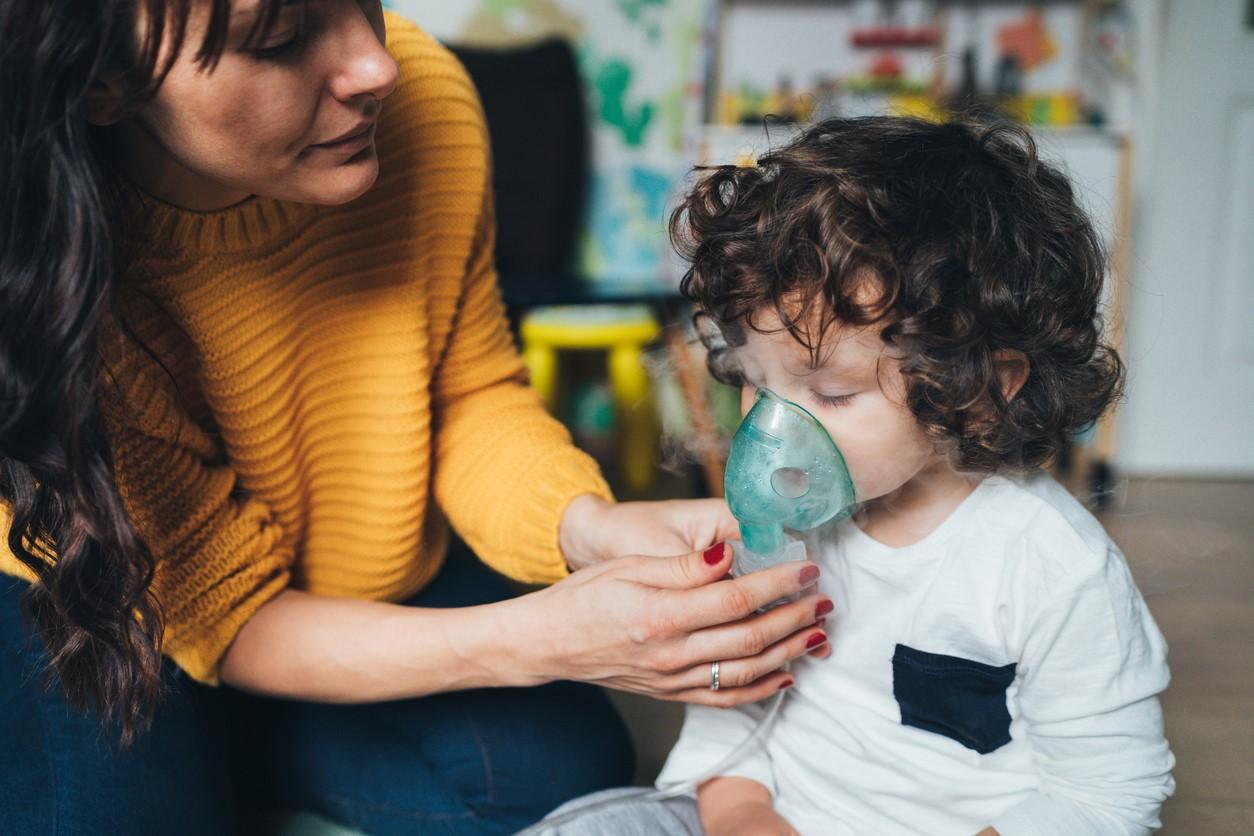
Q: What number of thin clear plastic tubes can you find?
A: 1